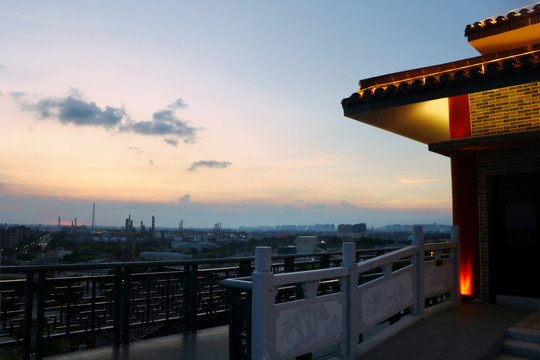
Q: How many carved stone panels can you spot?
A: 3